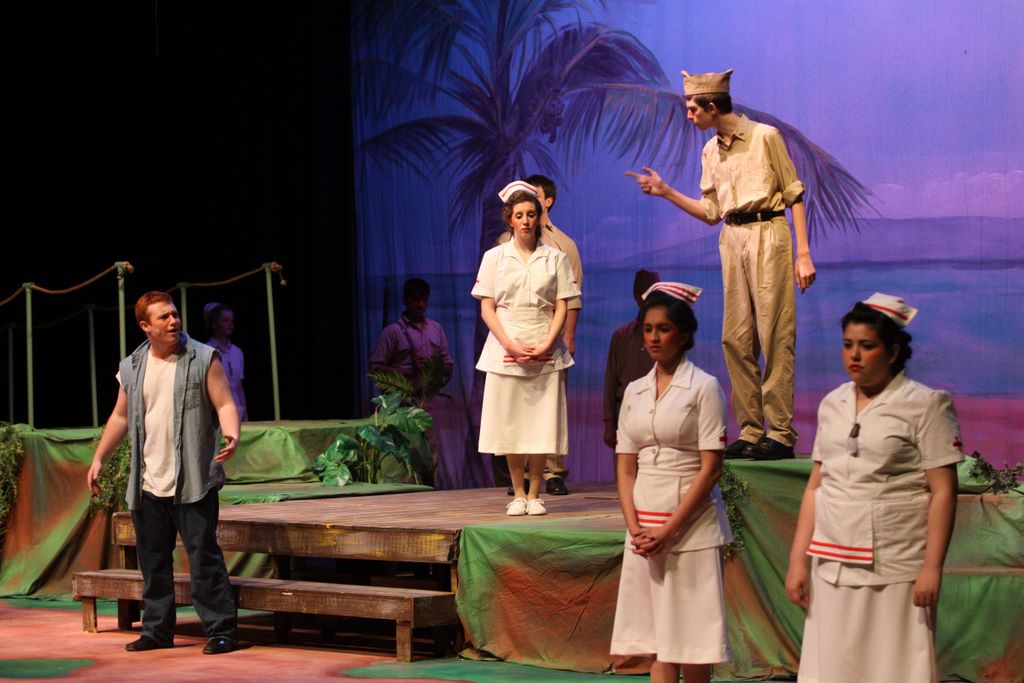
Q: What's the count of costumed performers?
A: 9